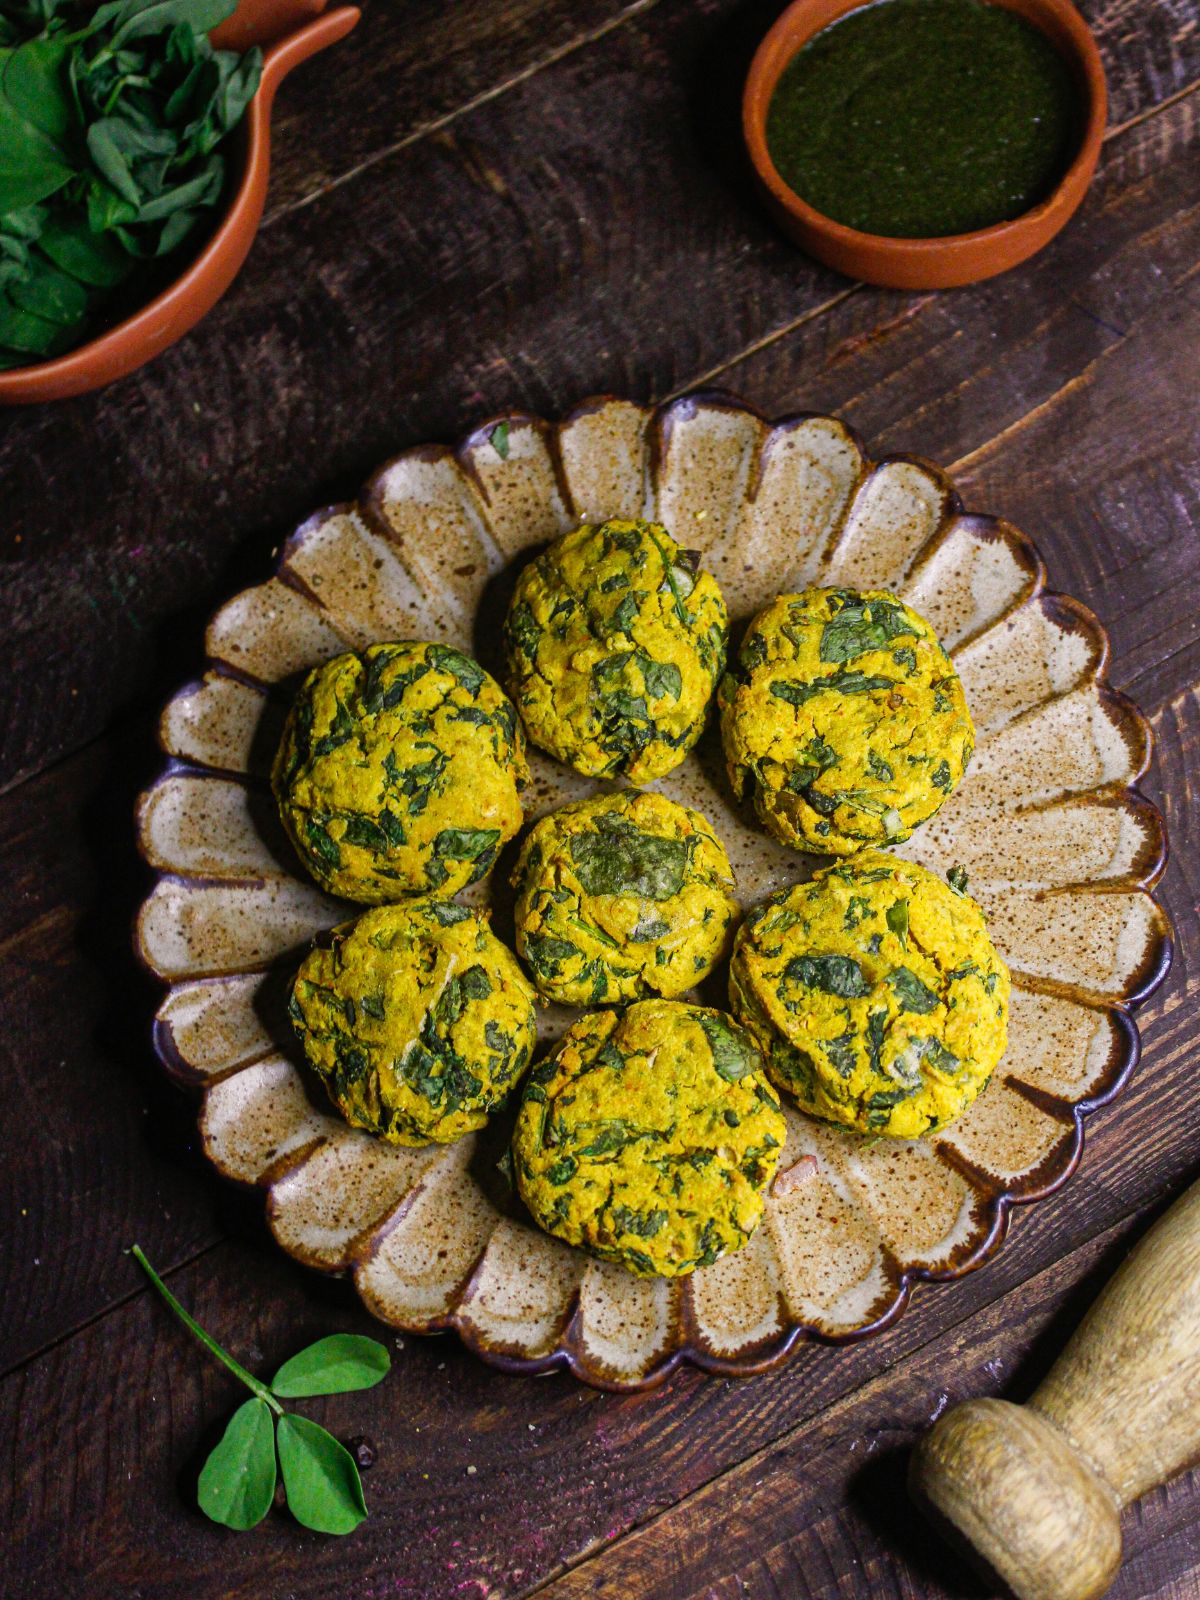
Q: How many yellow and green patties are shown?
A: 7